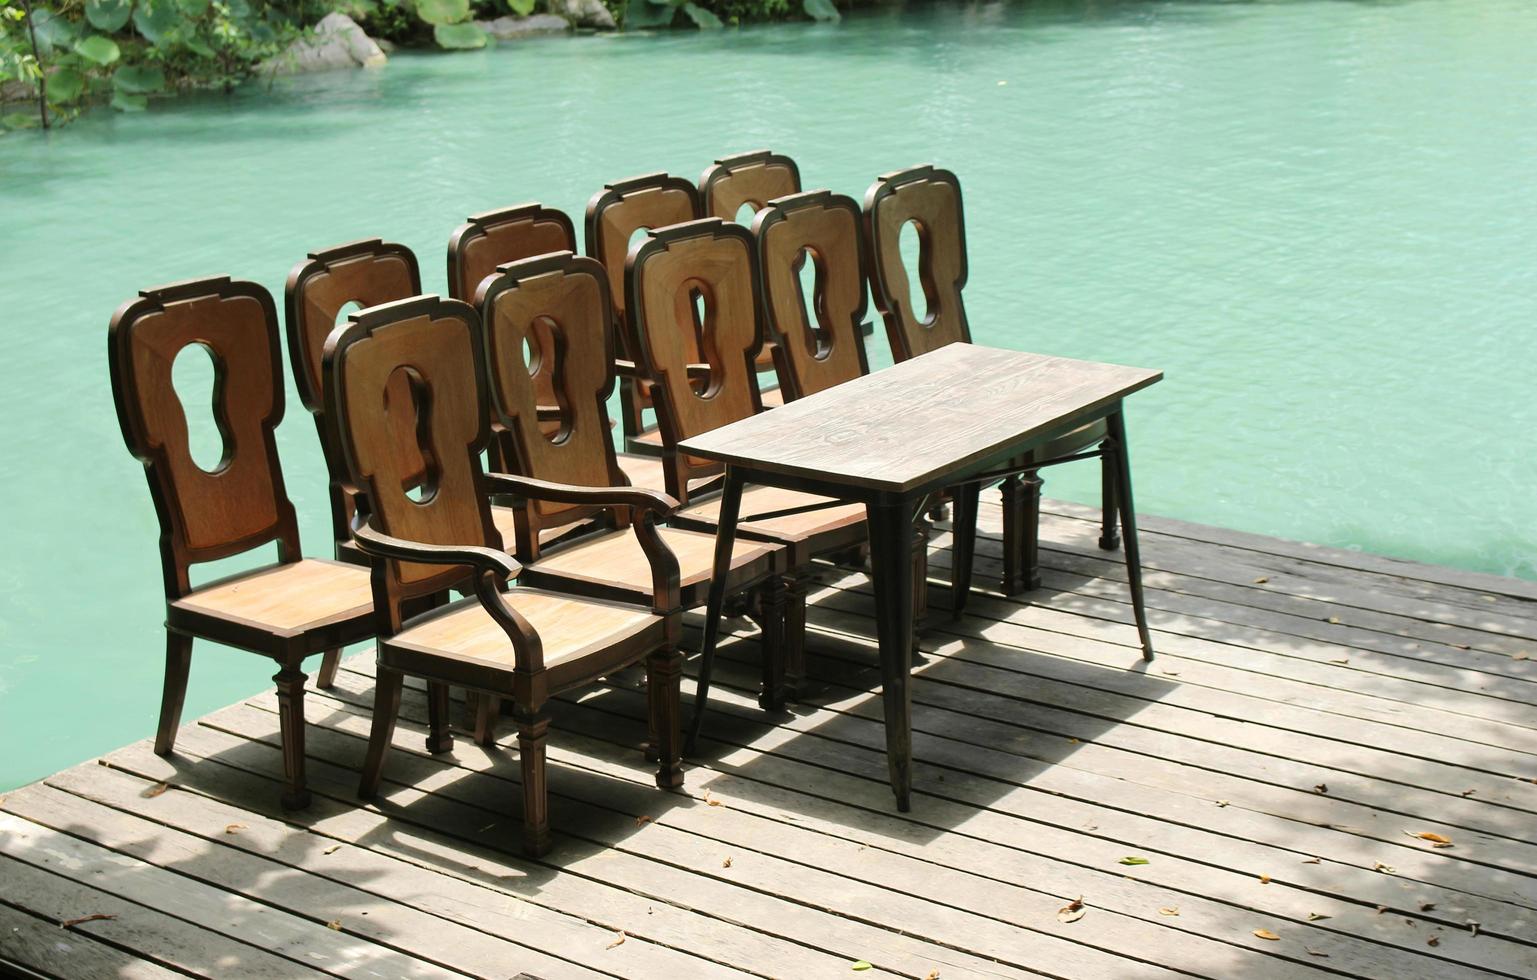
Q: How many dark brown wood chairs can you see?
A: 10